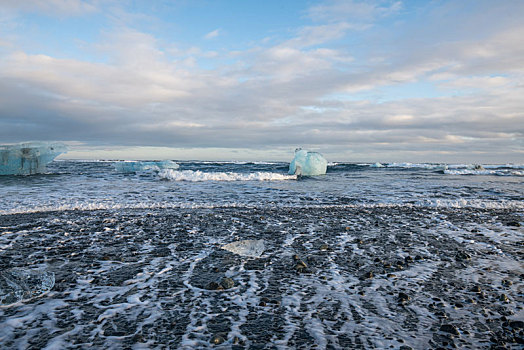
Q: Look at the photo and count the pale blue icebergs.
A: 3